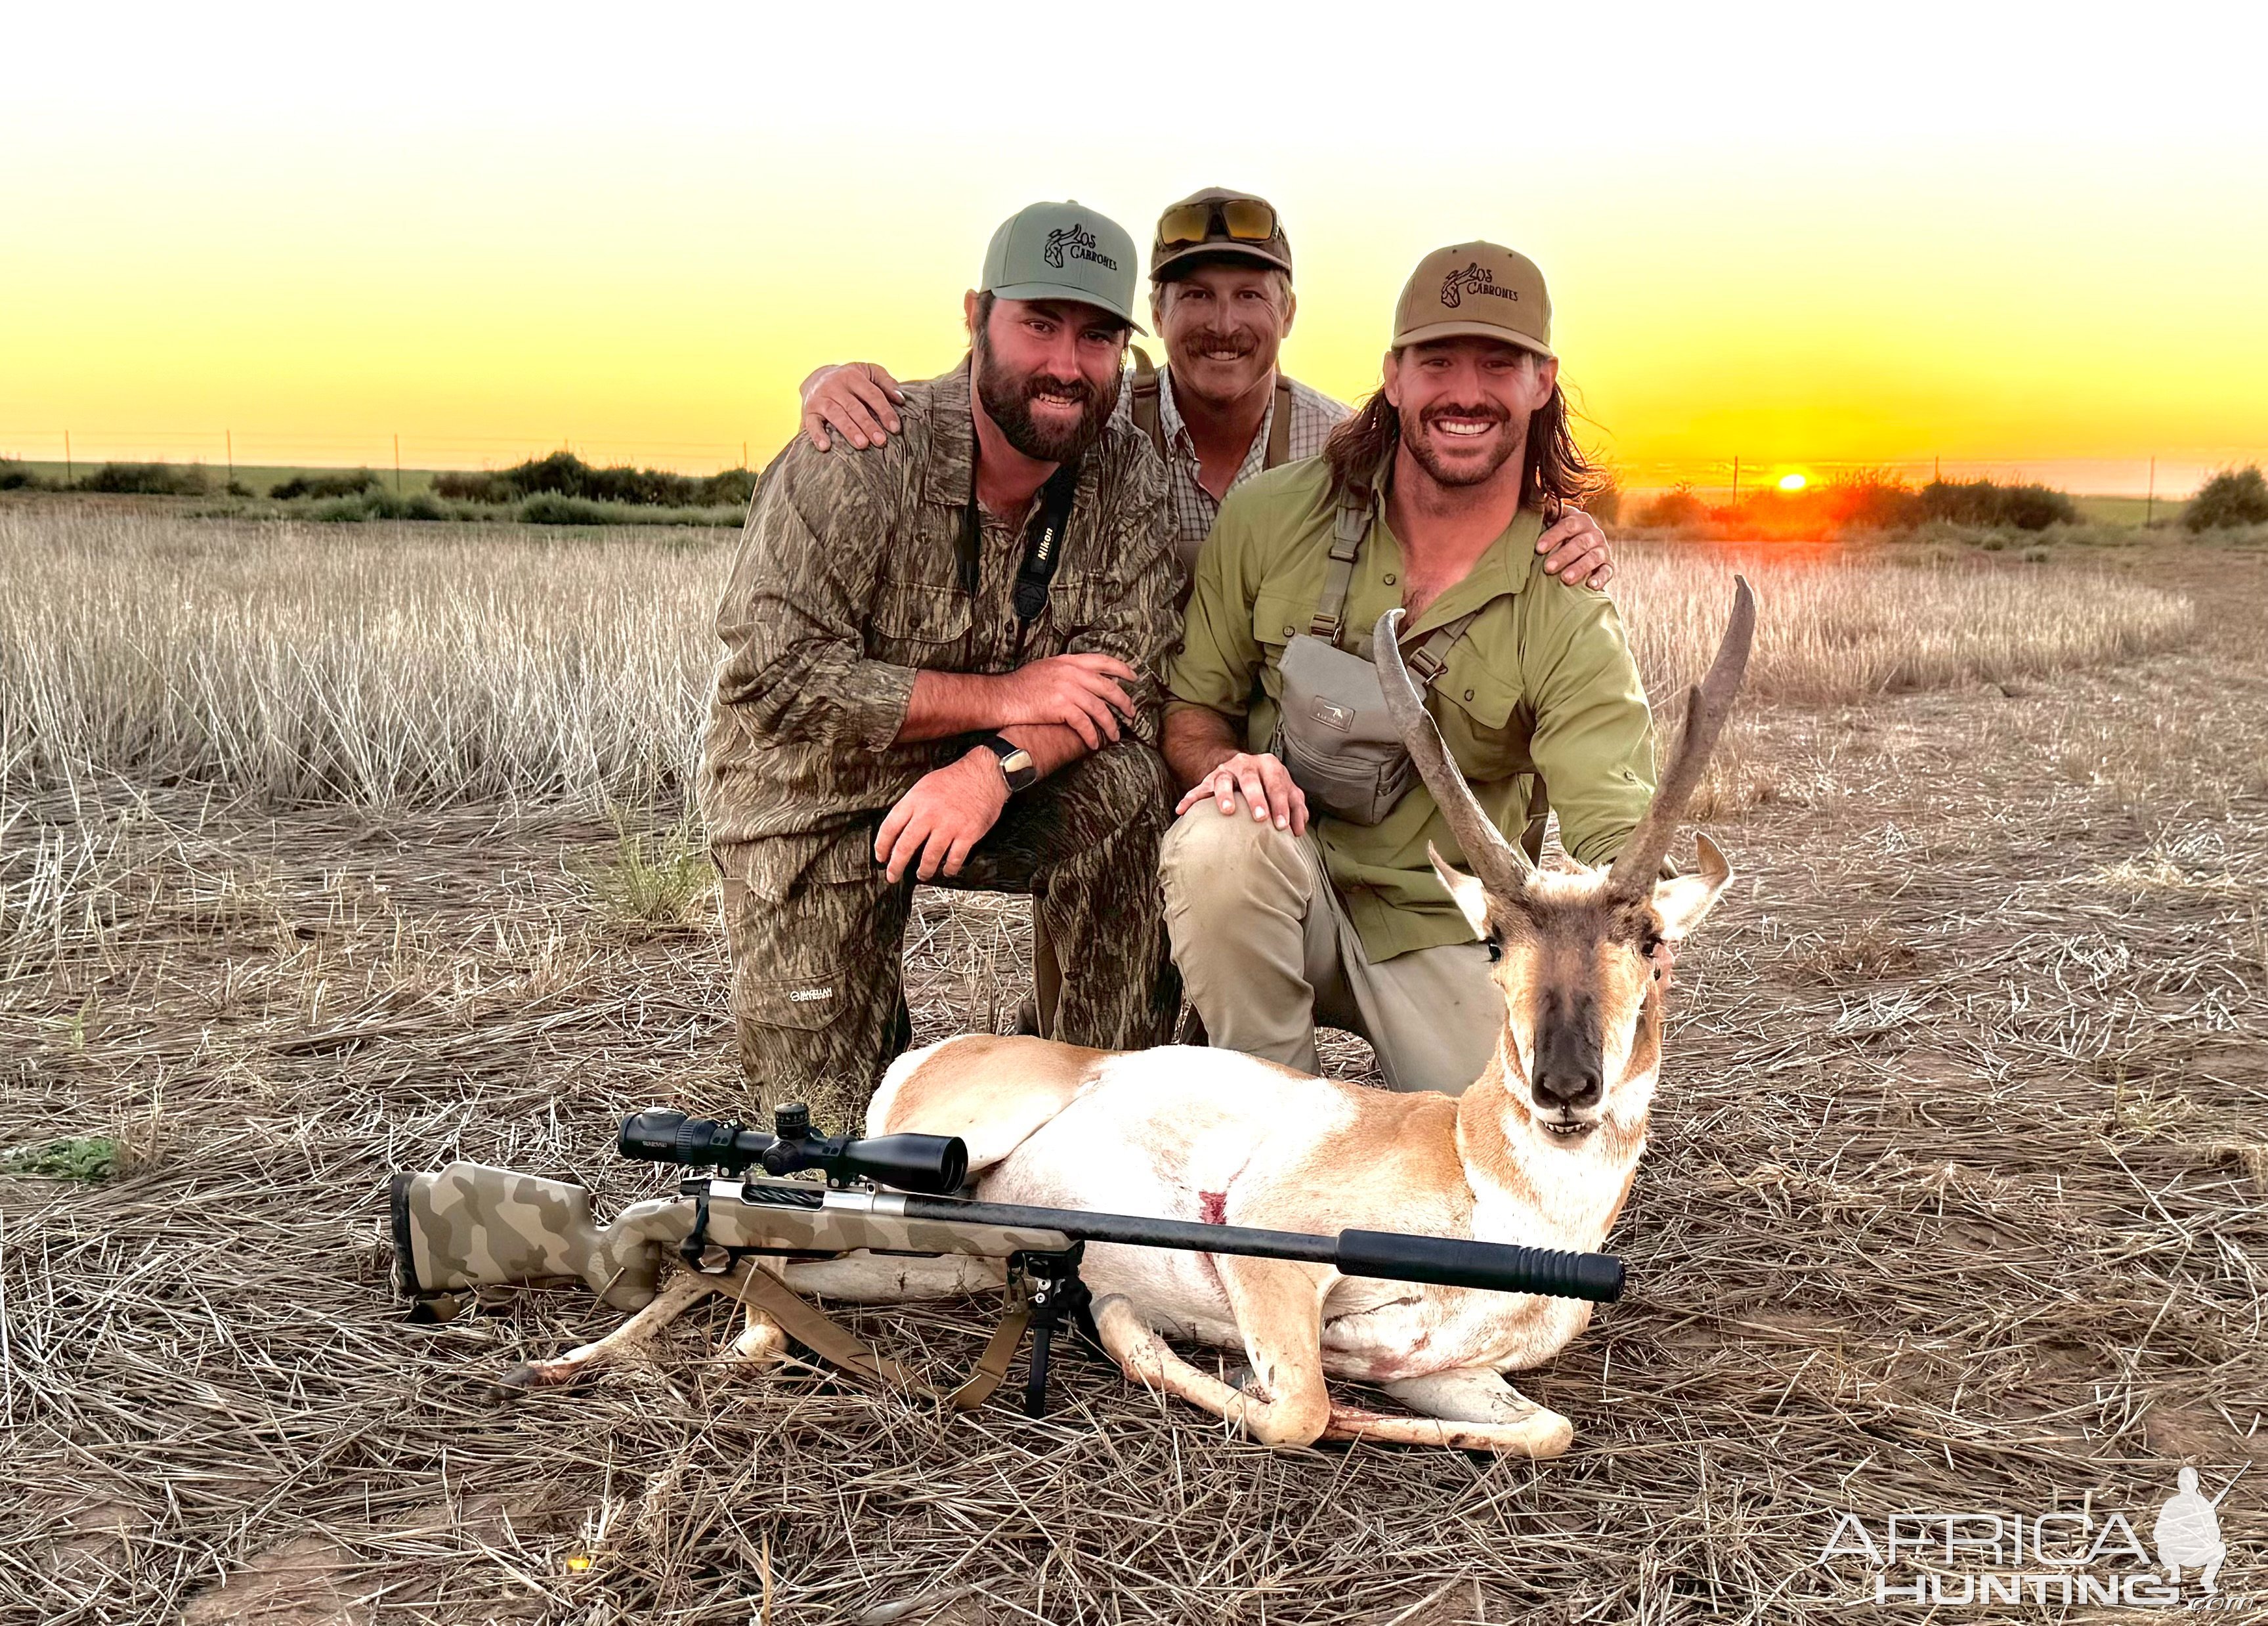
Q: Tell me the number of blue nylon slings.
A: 0